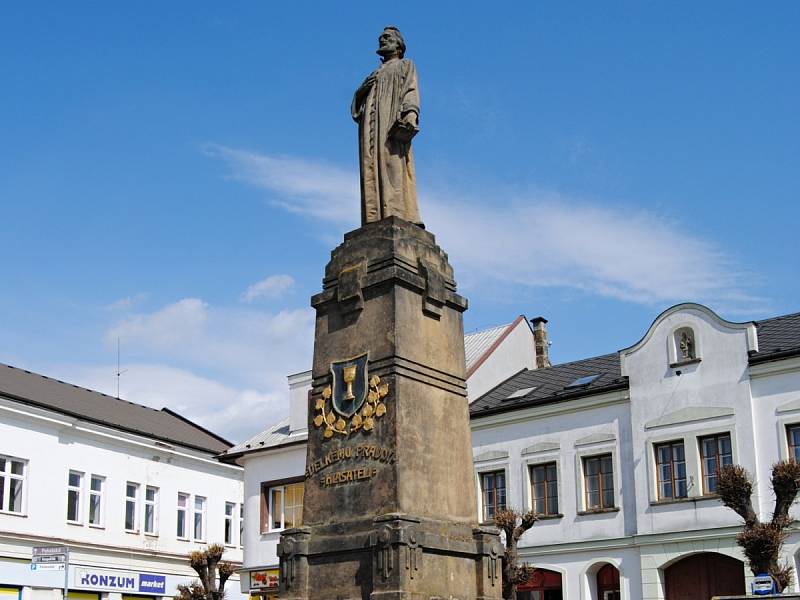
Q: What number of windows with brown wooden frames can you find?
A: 6